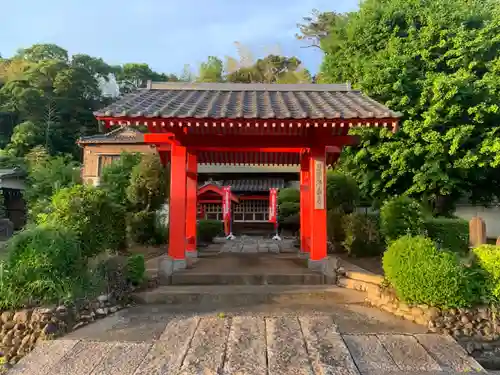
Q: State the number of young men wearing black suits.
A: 0